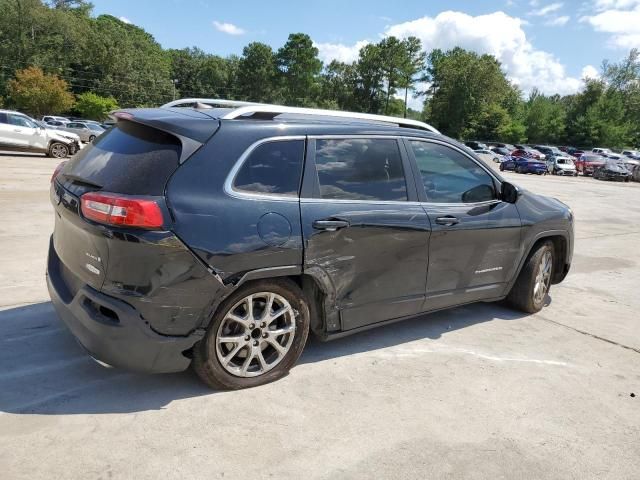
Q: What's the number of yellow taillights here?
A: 0